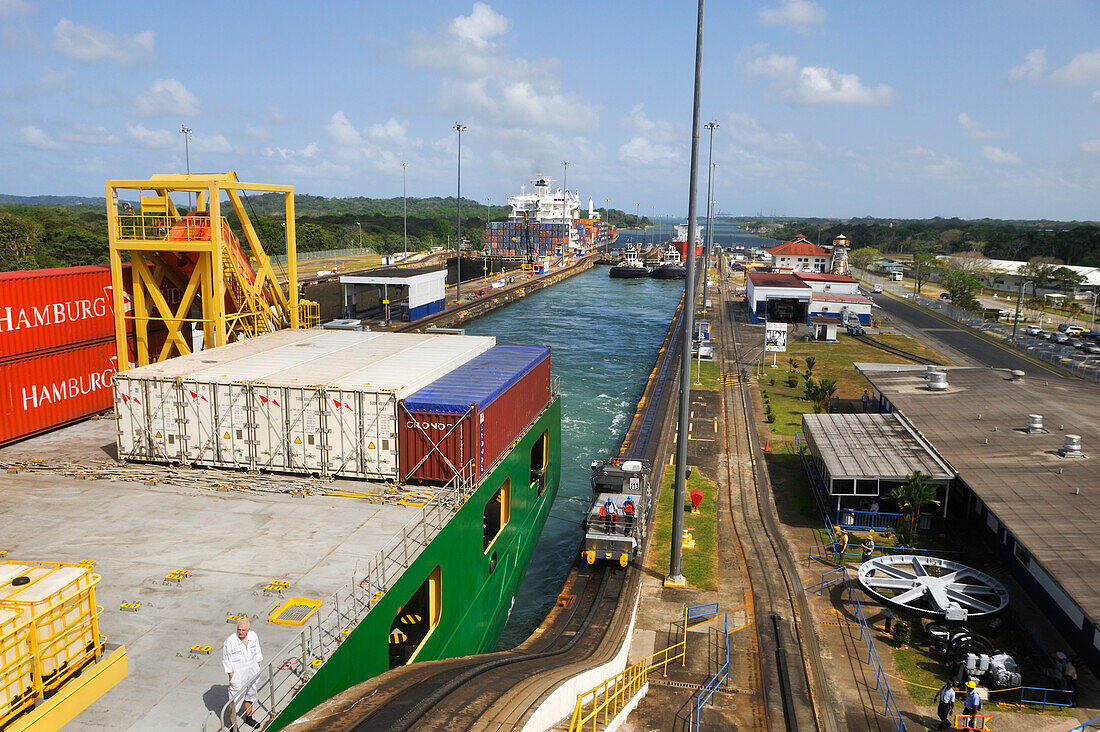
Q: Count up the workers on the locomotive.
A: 2